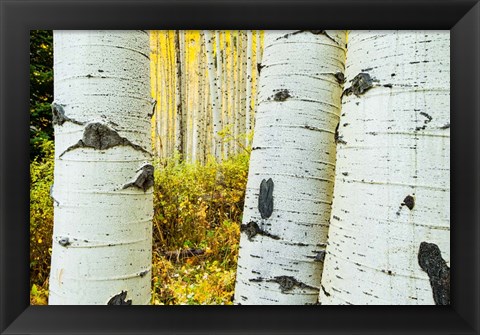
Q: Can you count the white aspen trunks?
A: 3